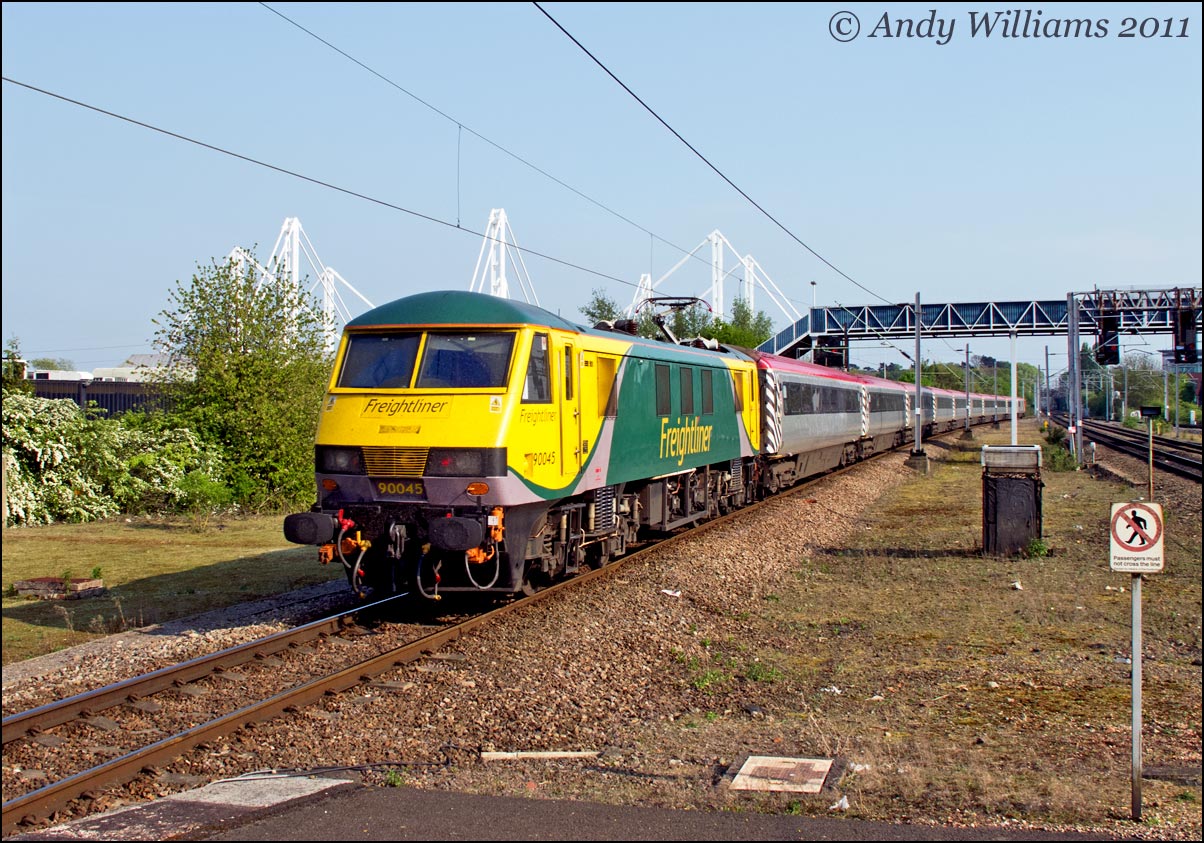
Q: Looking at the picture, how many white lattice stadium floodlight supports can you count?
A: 7